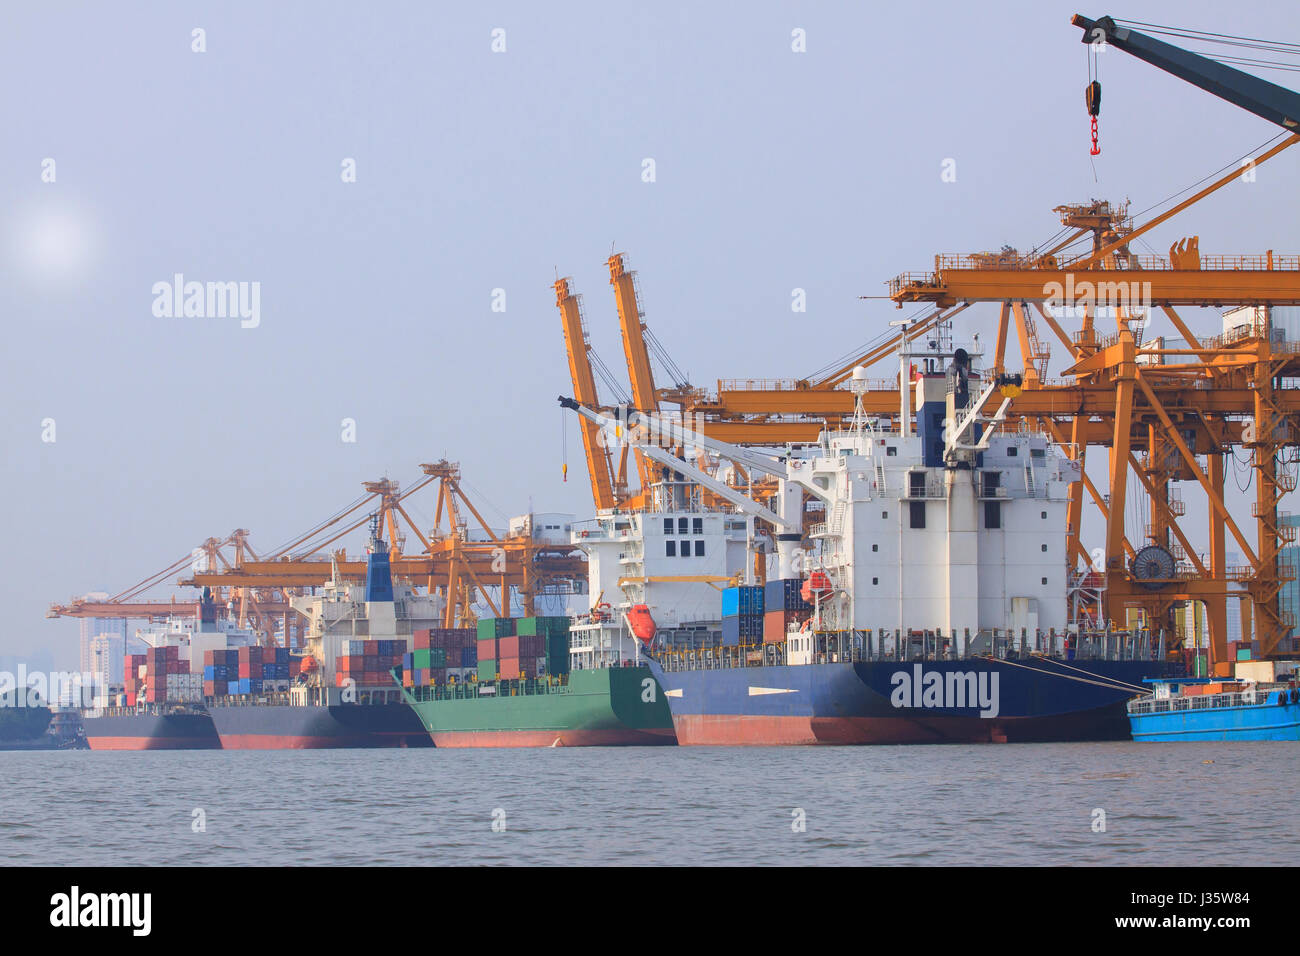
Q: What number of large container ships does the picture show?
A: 4